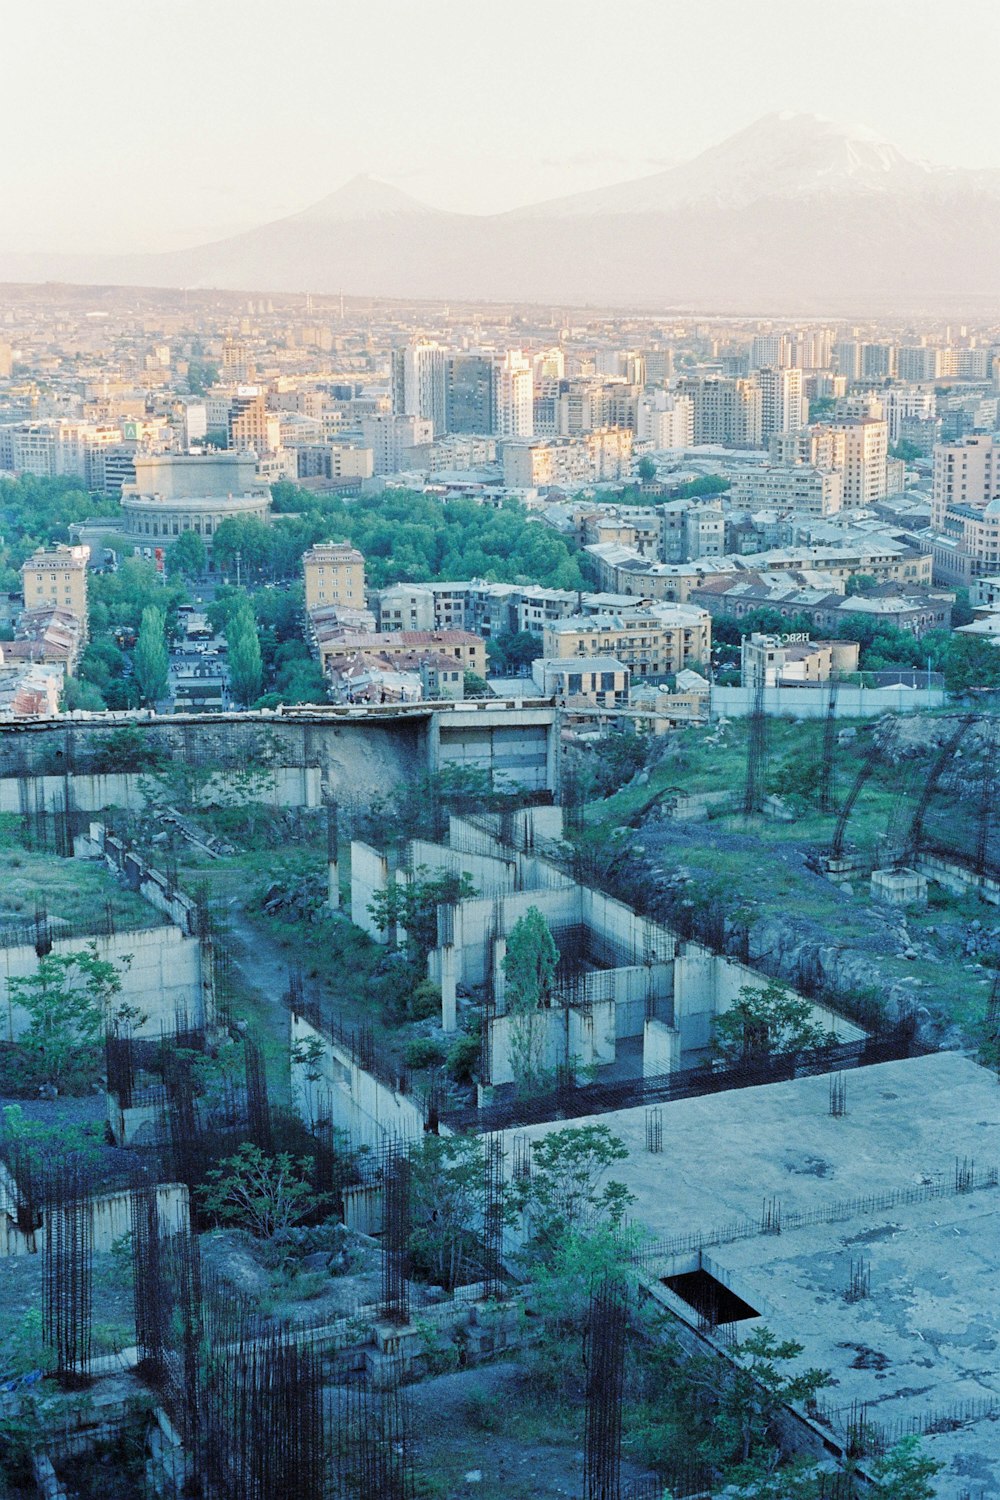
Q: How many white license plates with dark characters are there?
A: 0